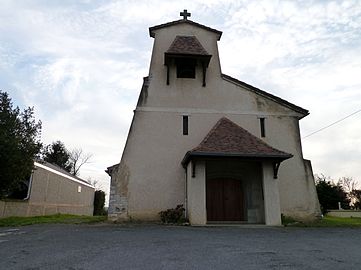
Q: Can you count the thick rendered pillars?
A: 2